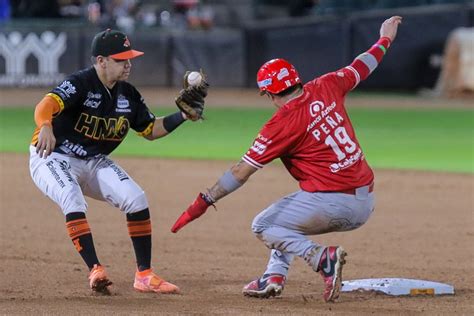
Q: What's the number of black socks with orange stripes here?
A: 2